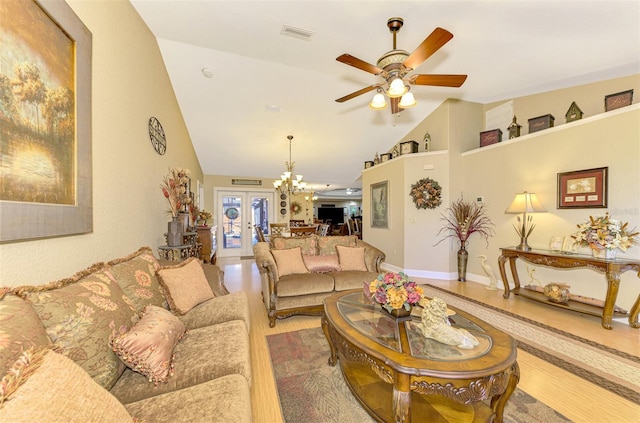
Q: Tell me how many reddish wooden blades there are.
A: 5